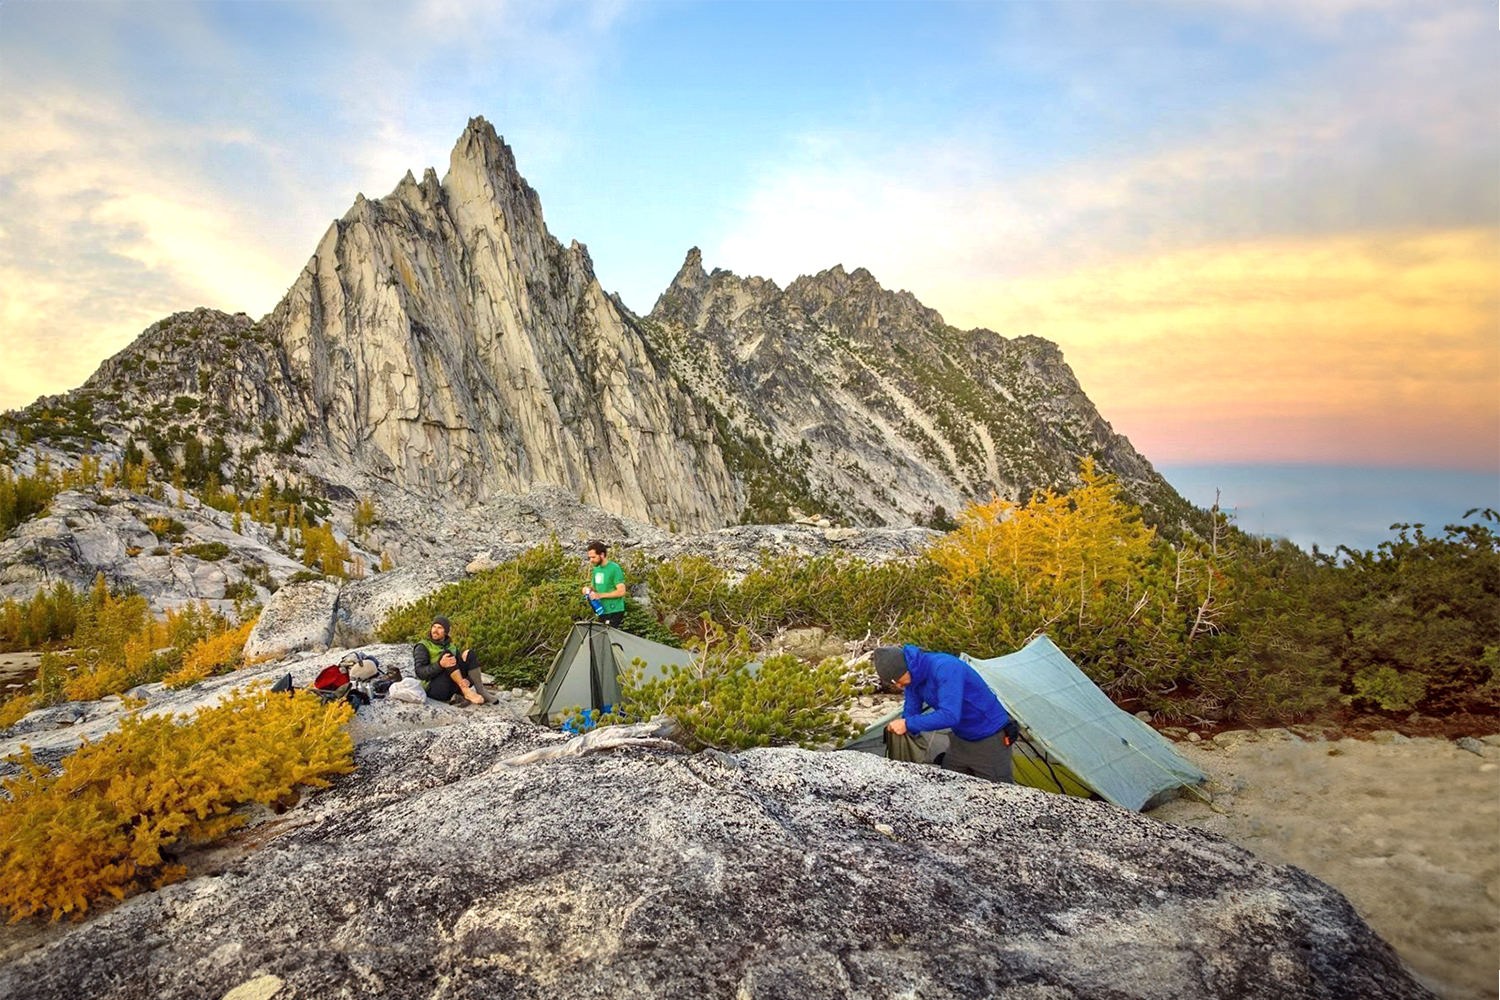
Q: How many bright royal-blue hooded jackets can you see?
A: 1